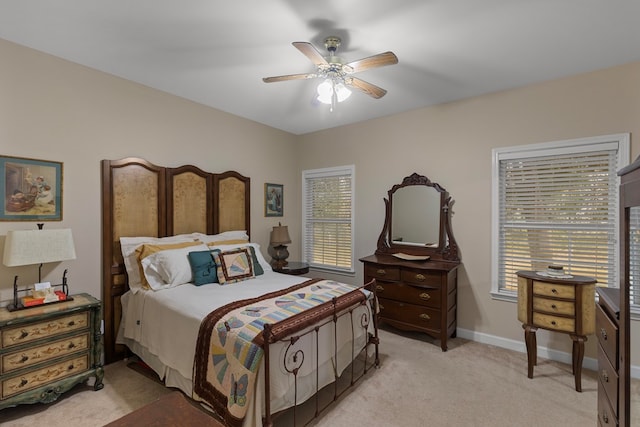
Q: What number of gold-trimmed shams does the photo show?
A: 2